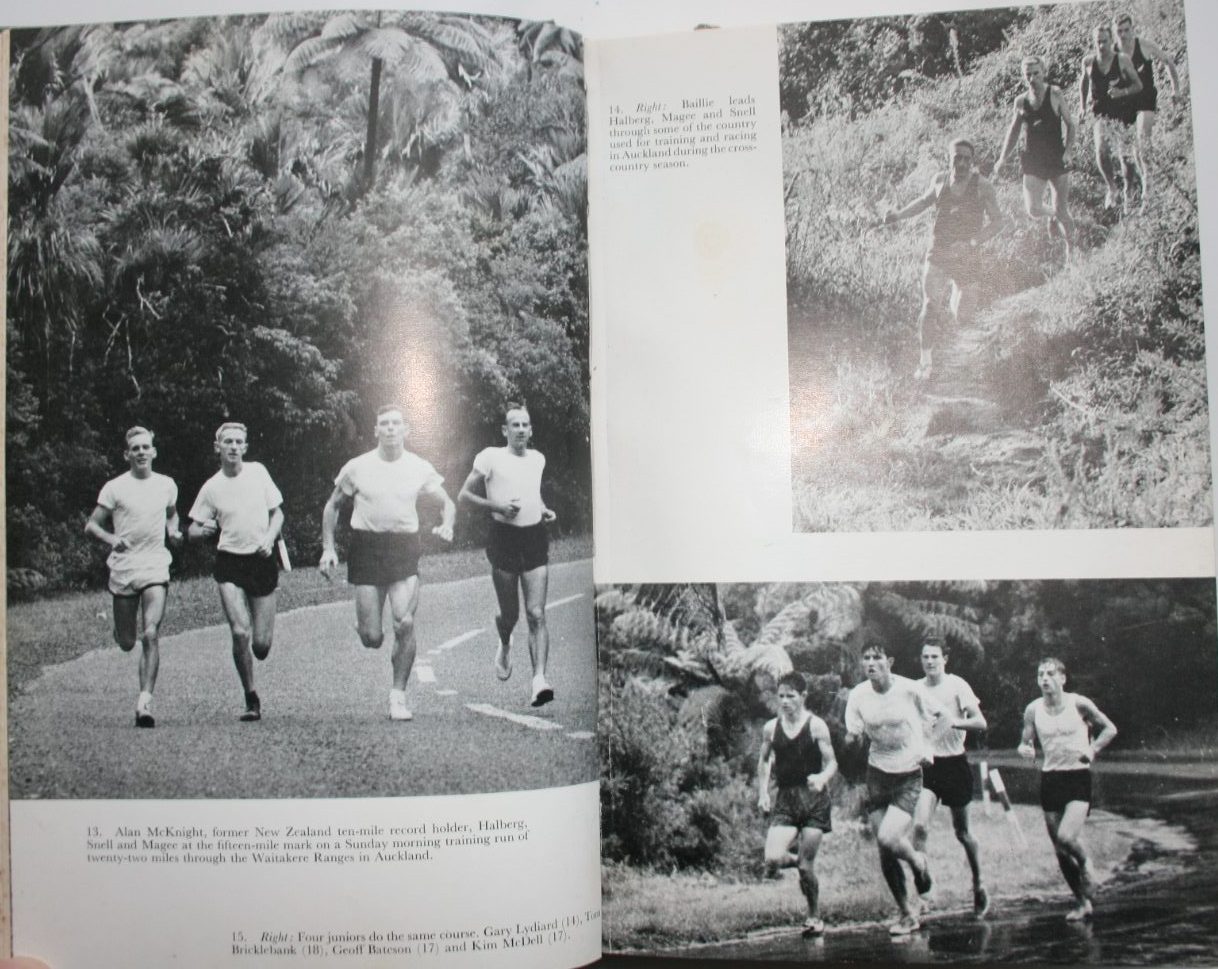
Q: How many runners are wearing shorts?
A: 12